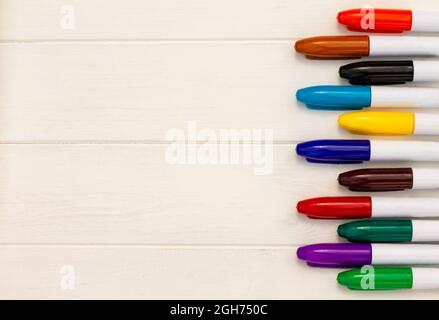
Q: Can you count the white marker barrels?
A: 11